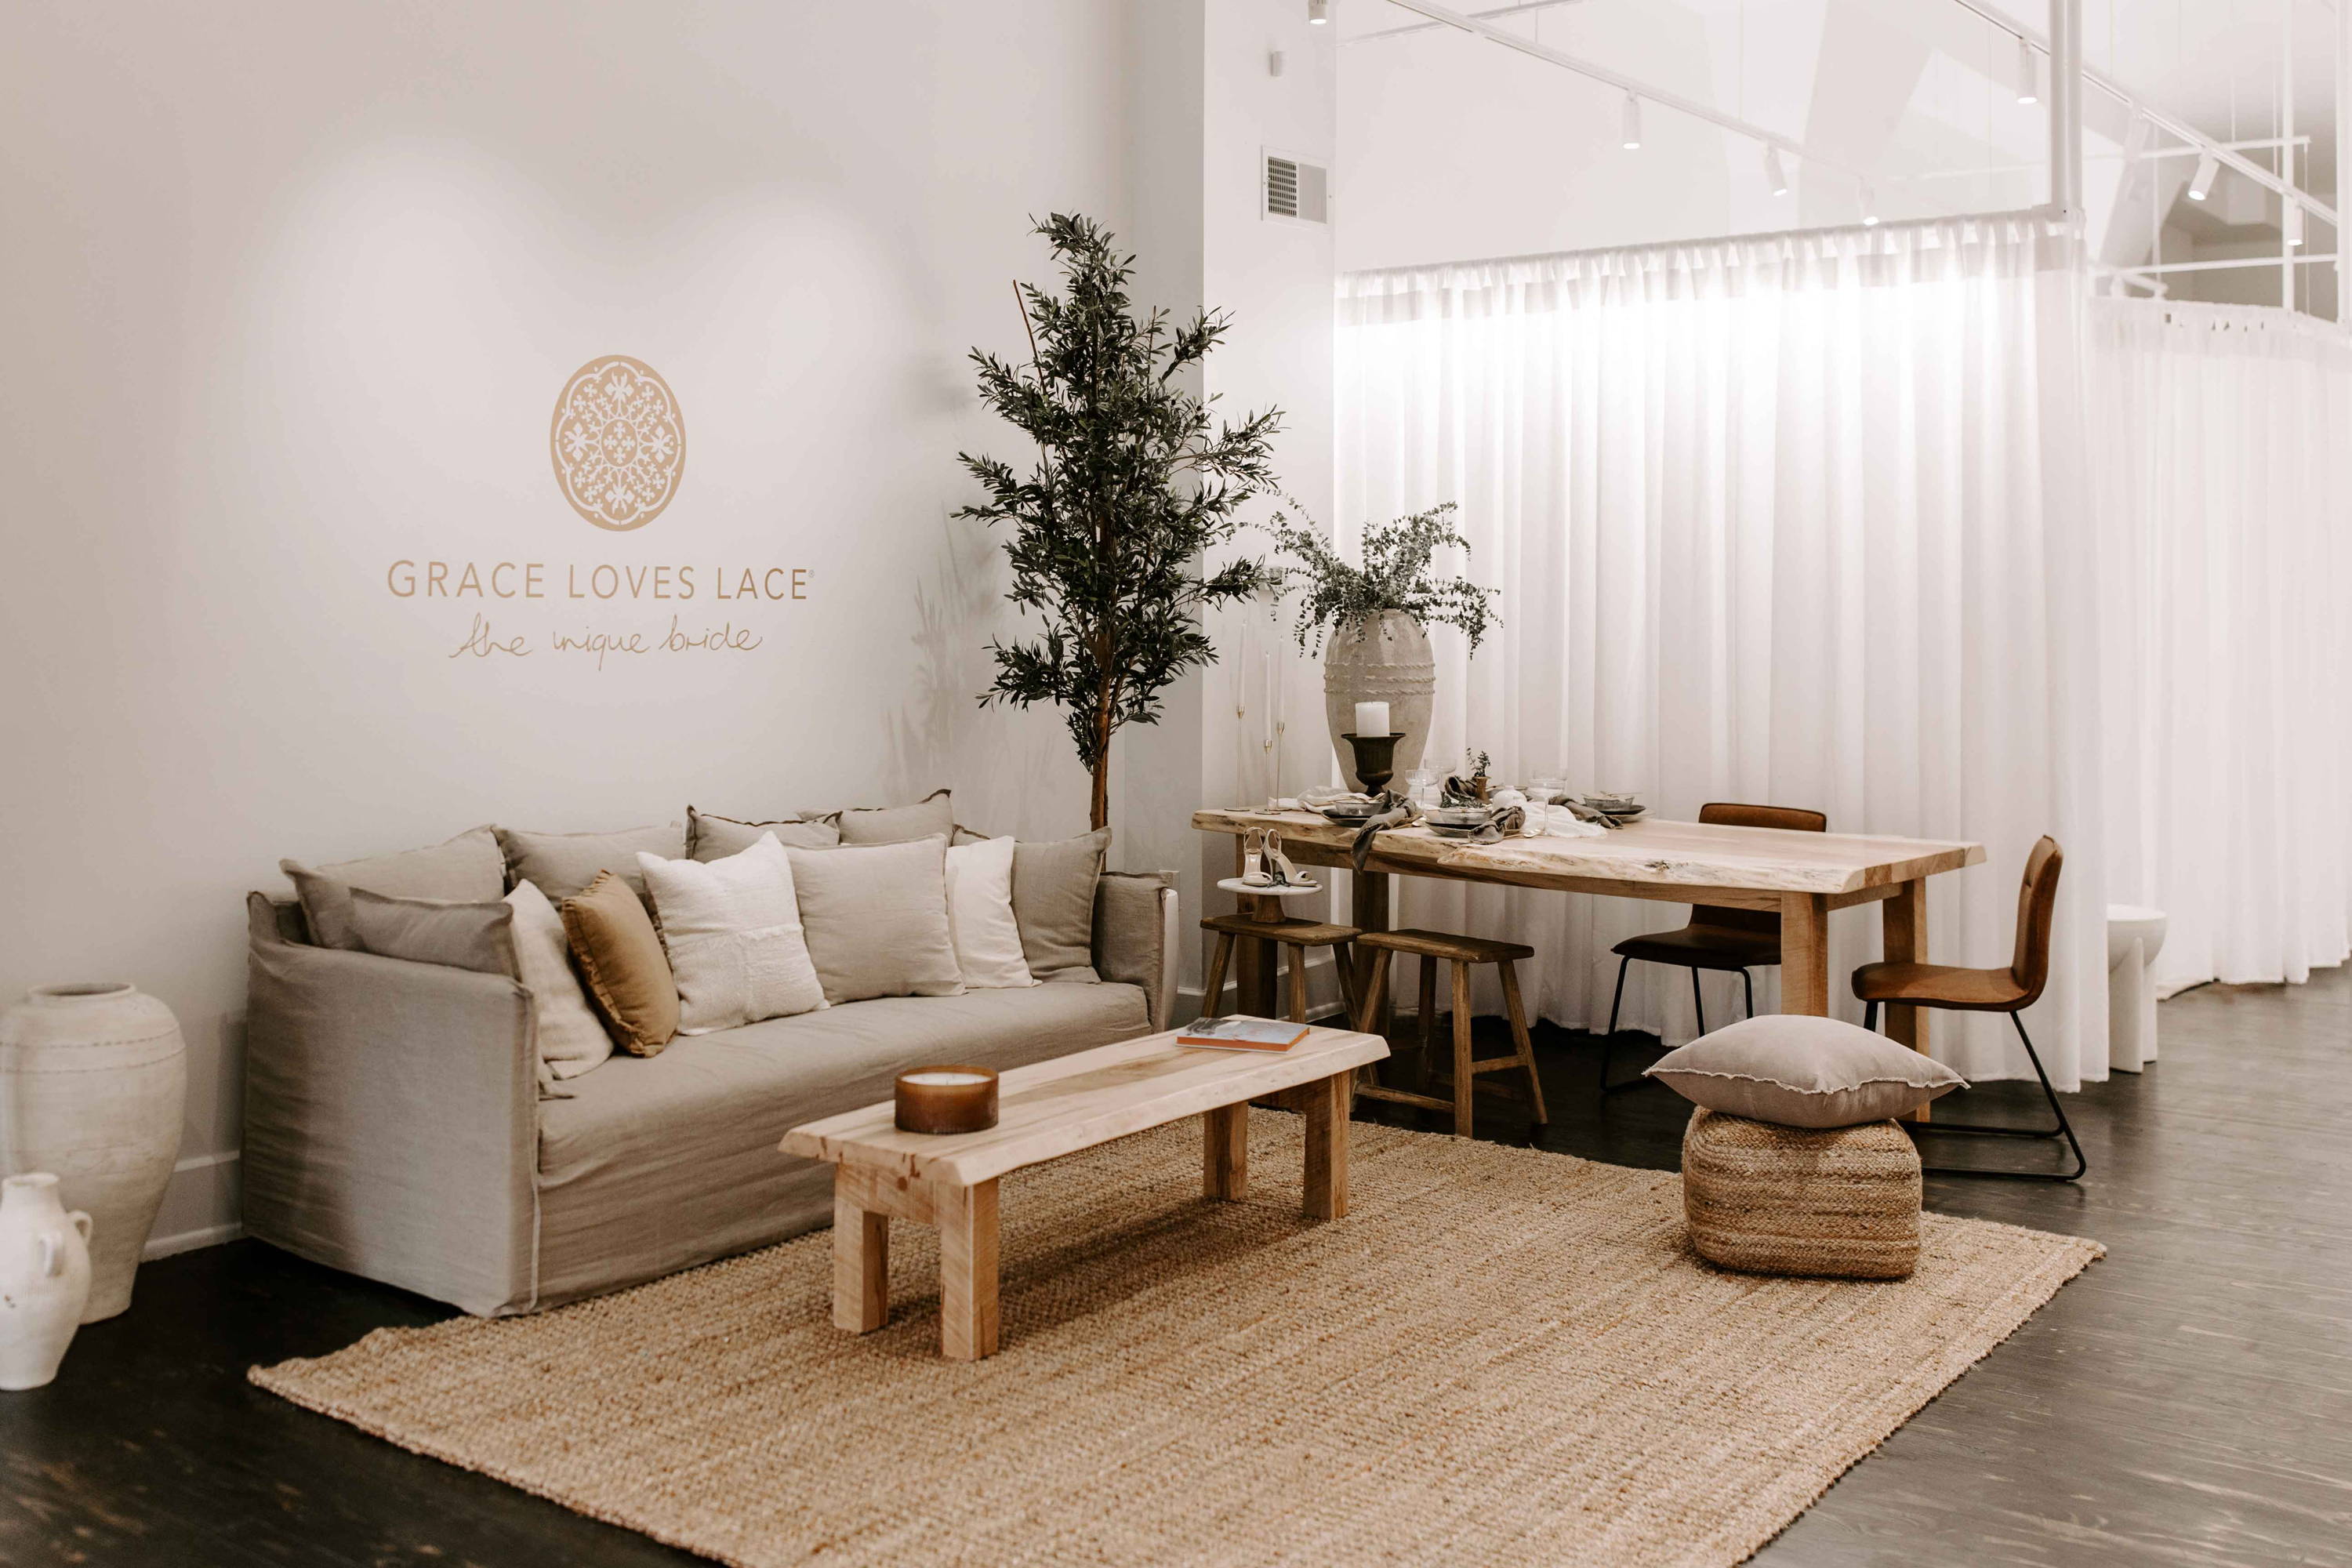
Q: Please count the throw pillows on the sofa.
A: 11